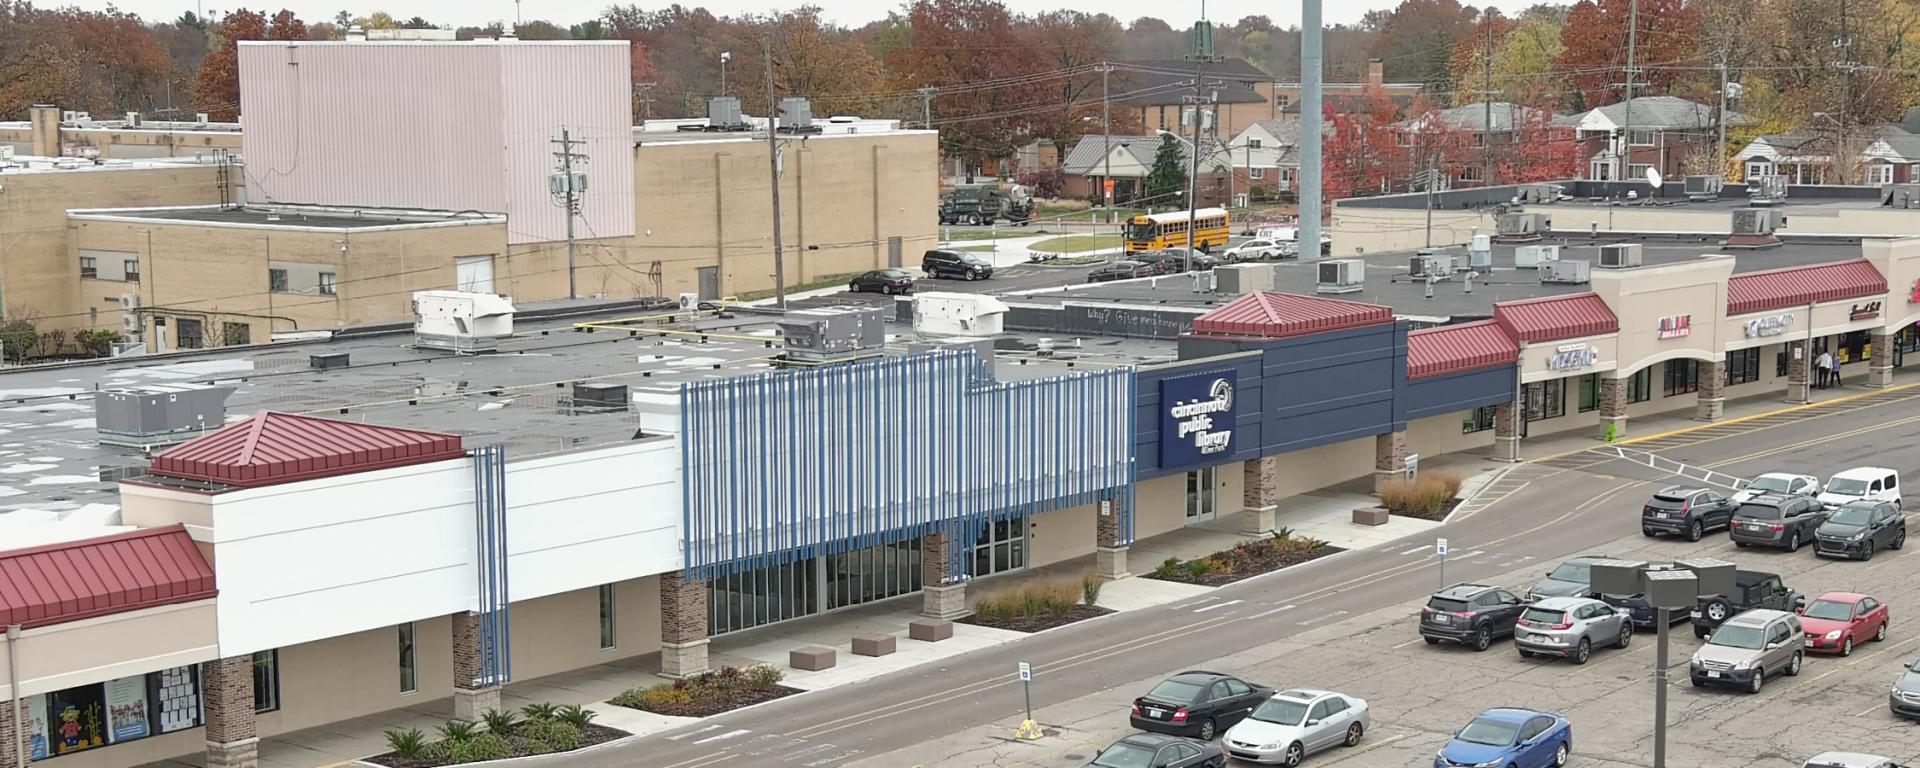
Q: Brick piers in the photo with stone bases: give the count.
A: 12